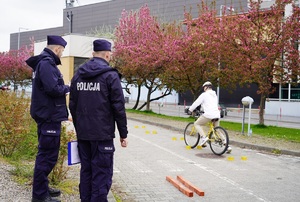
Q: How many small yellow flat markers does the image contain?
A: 10